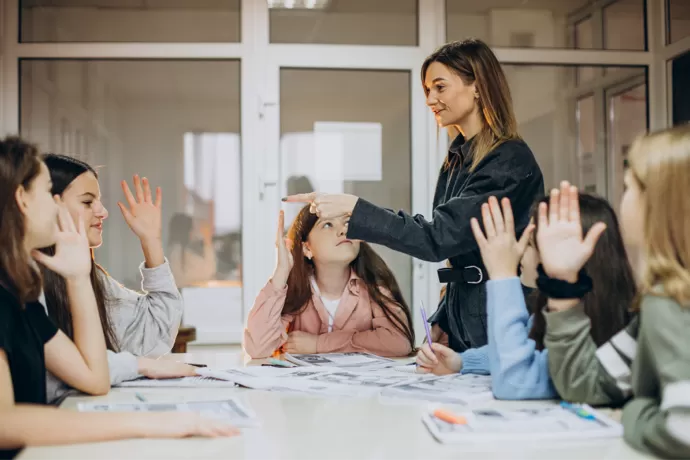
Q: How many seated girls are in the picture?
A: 5